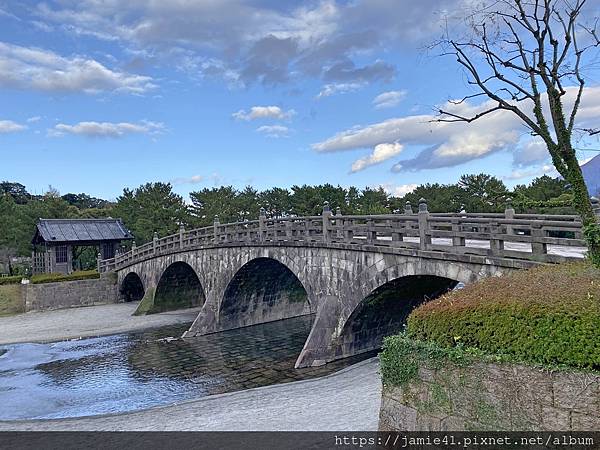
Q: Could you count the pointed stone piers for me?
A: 3